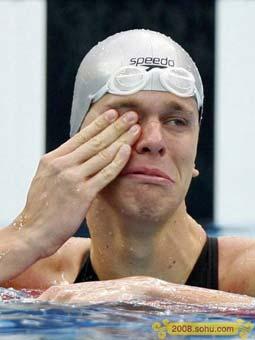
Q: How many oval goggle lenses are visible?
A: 2